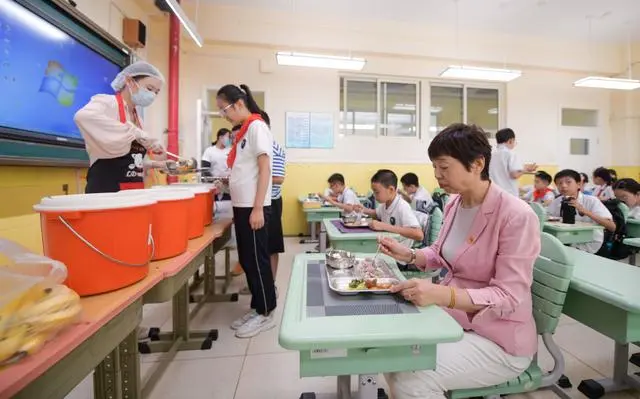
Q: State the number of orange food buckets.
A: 4